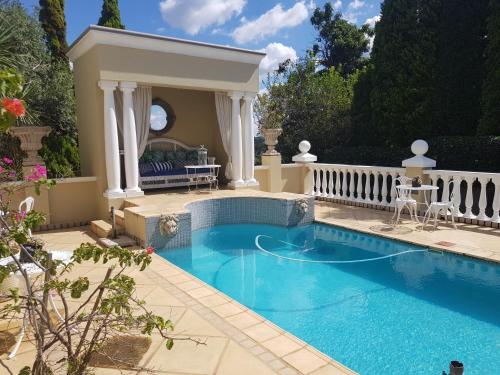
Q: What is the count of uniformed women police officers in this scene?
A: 0